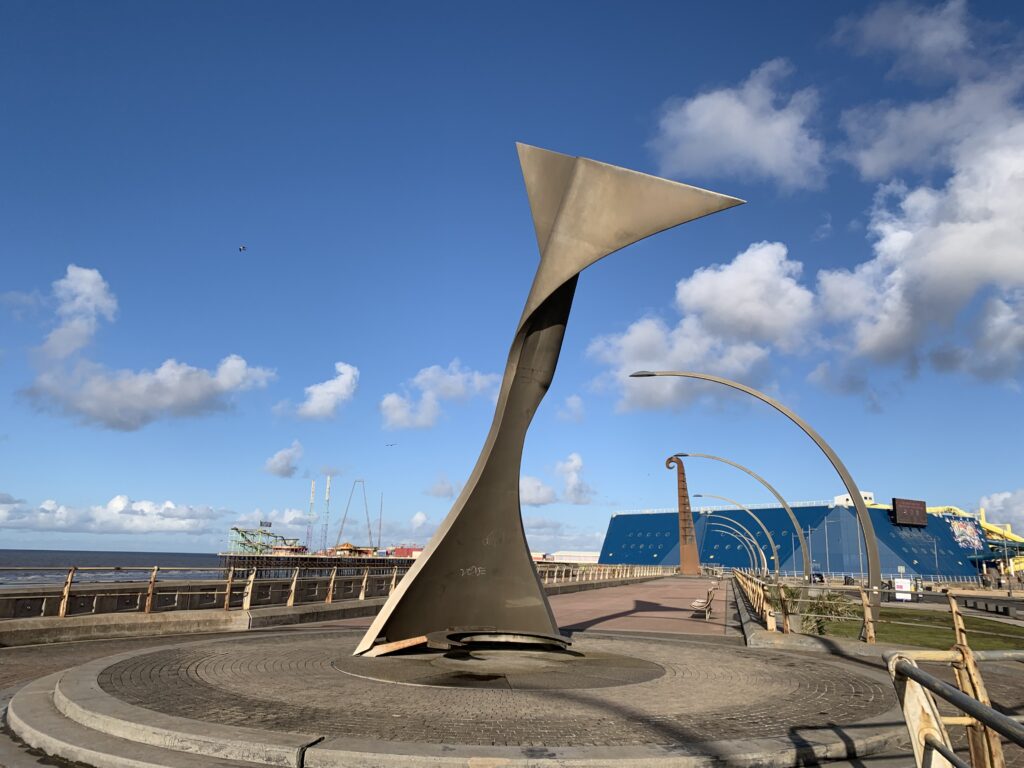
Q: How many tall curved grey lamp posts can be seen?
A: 6